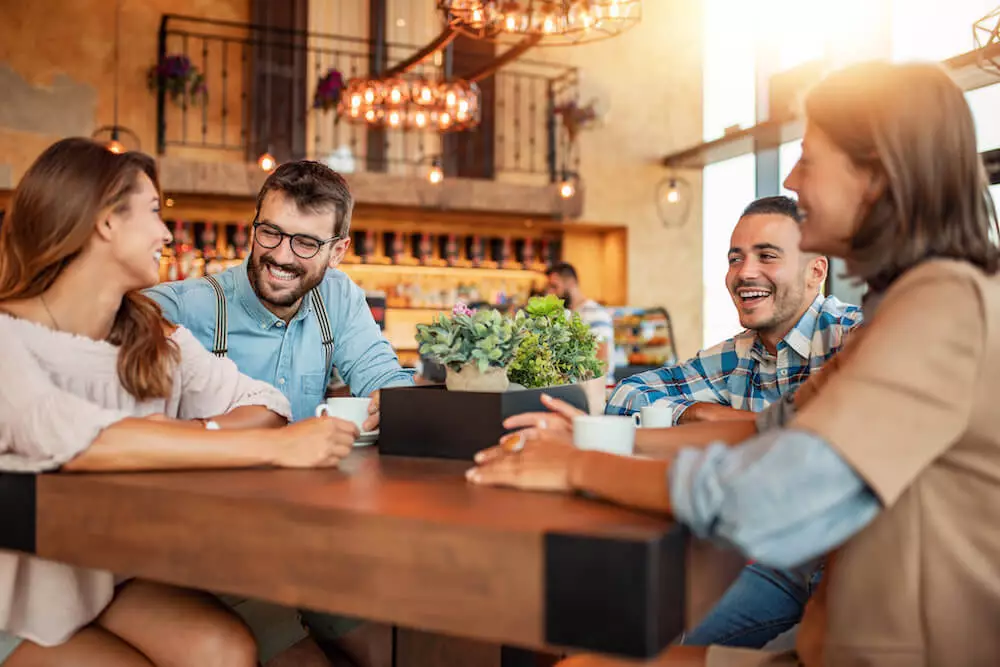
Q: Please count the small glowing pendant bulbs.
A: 5